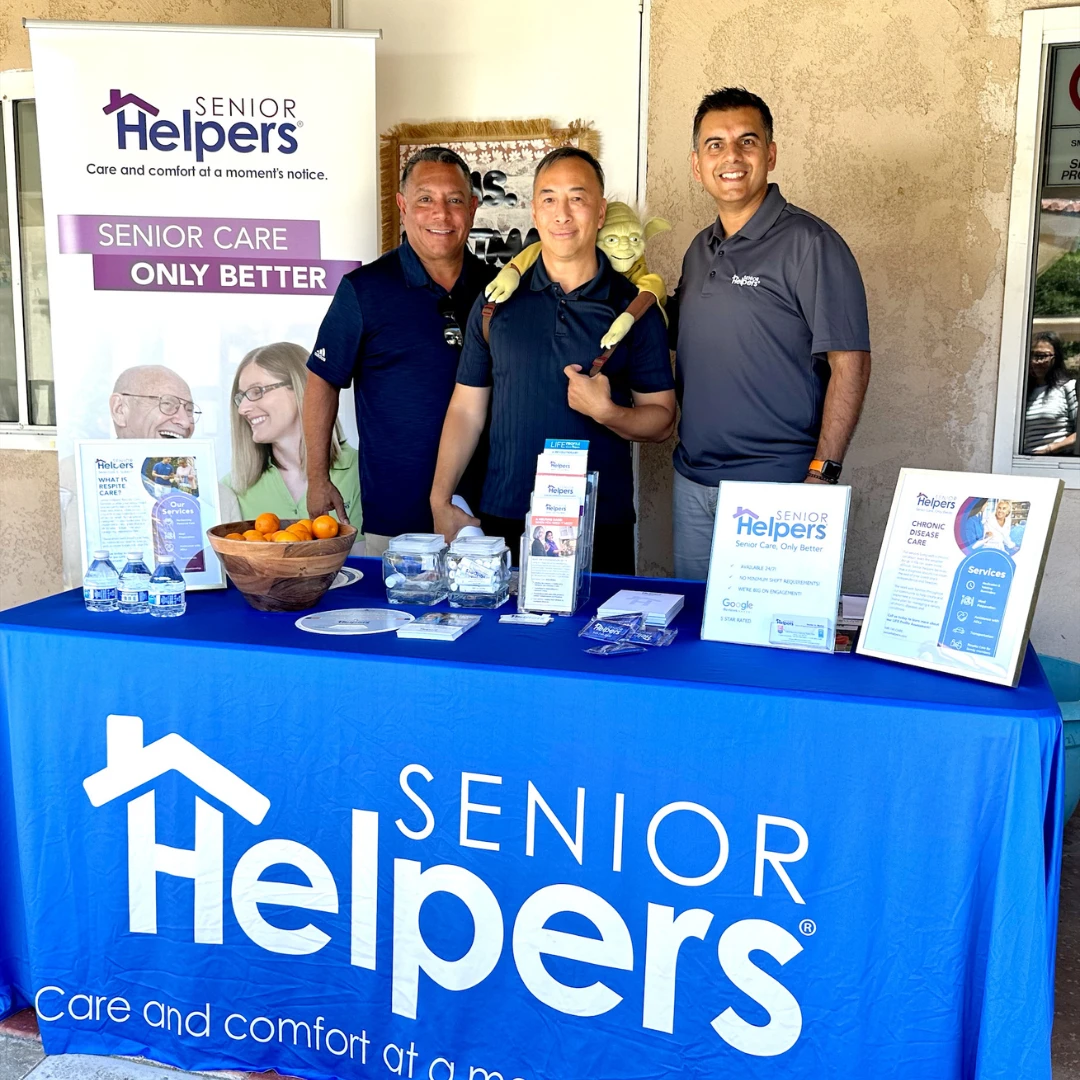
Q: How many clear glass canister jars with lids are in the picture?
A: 2